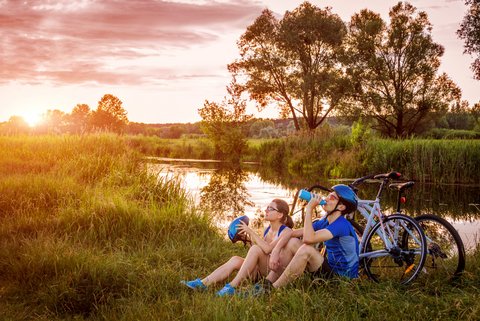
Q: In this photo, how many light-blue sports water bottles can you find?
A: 1